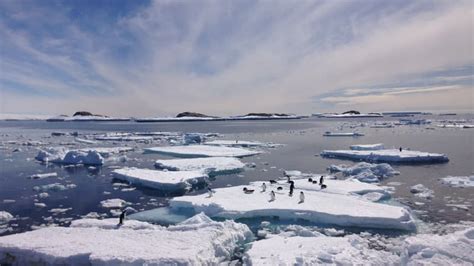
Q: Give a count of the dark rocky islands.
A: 4